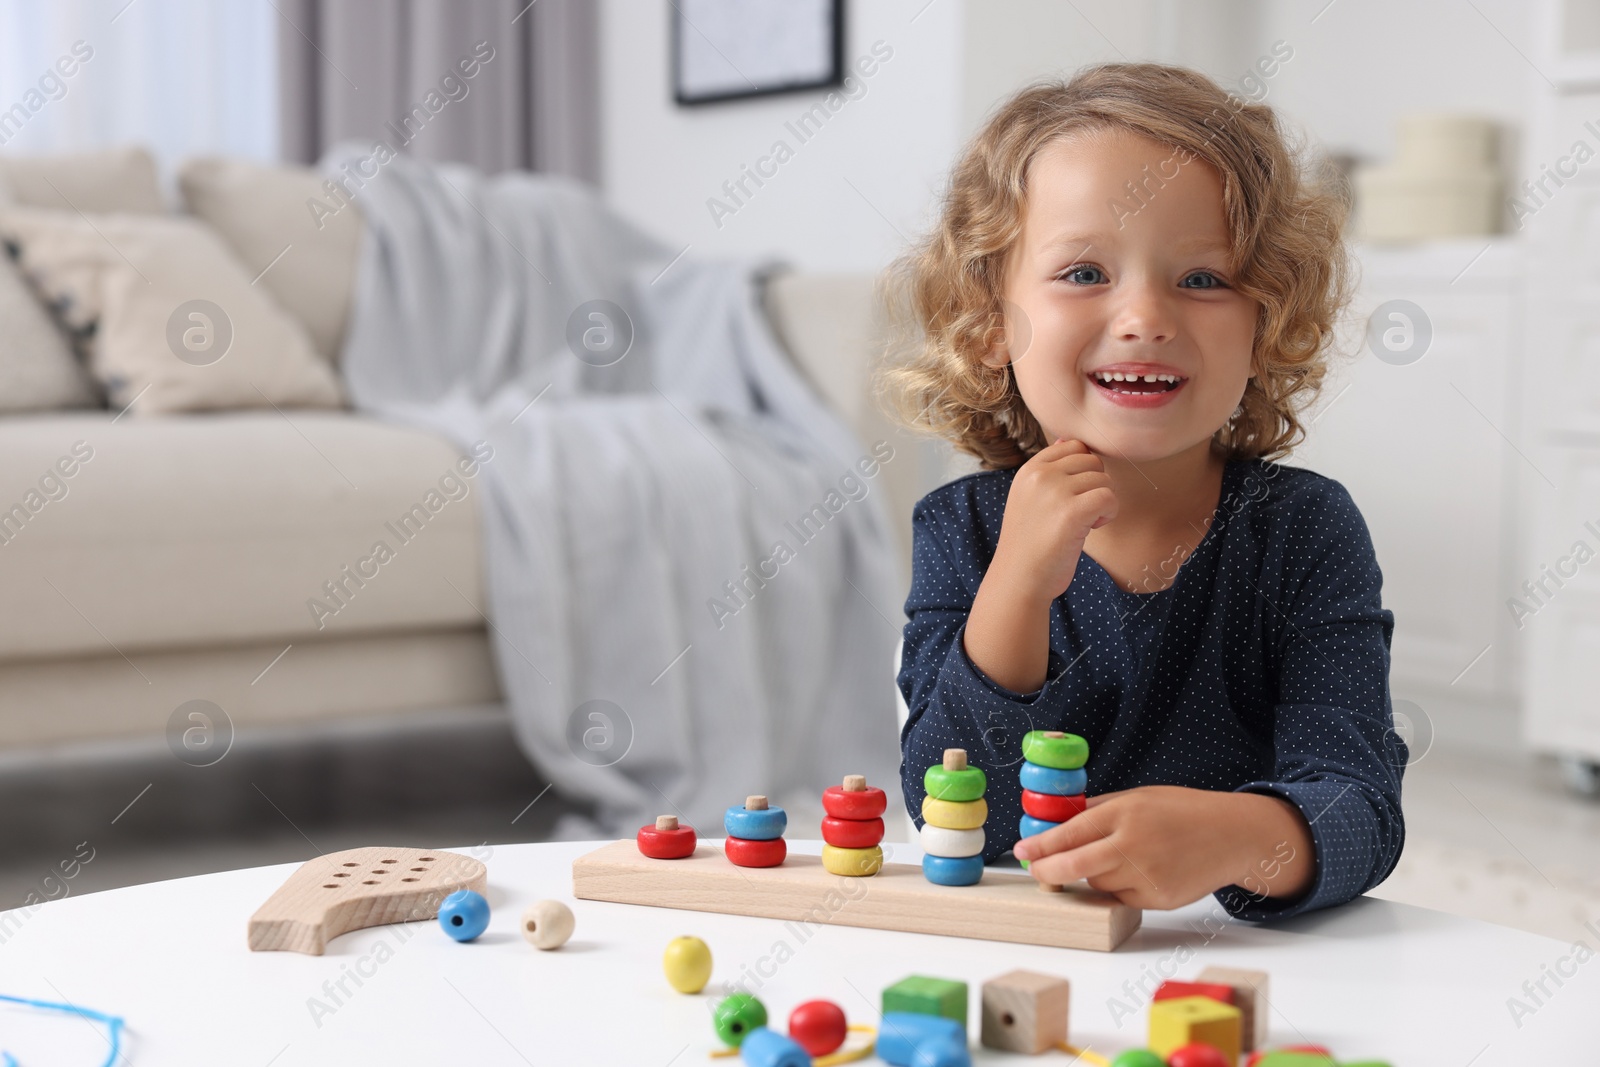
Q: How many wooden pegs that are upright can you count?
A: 5